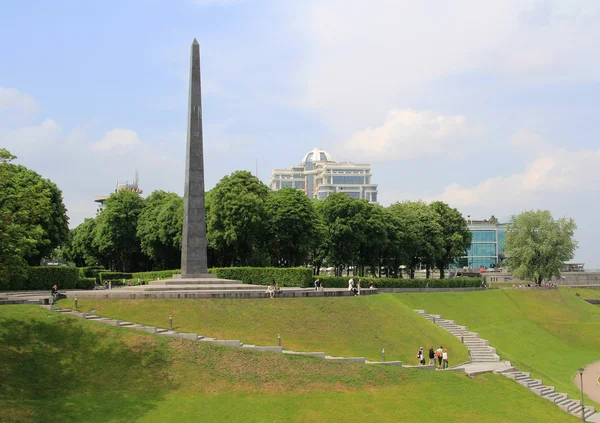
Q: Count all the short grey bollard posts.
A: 4